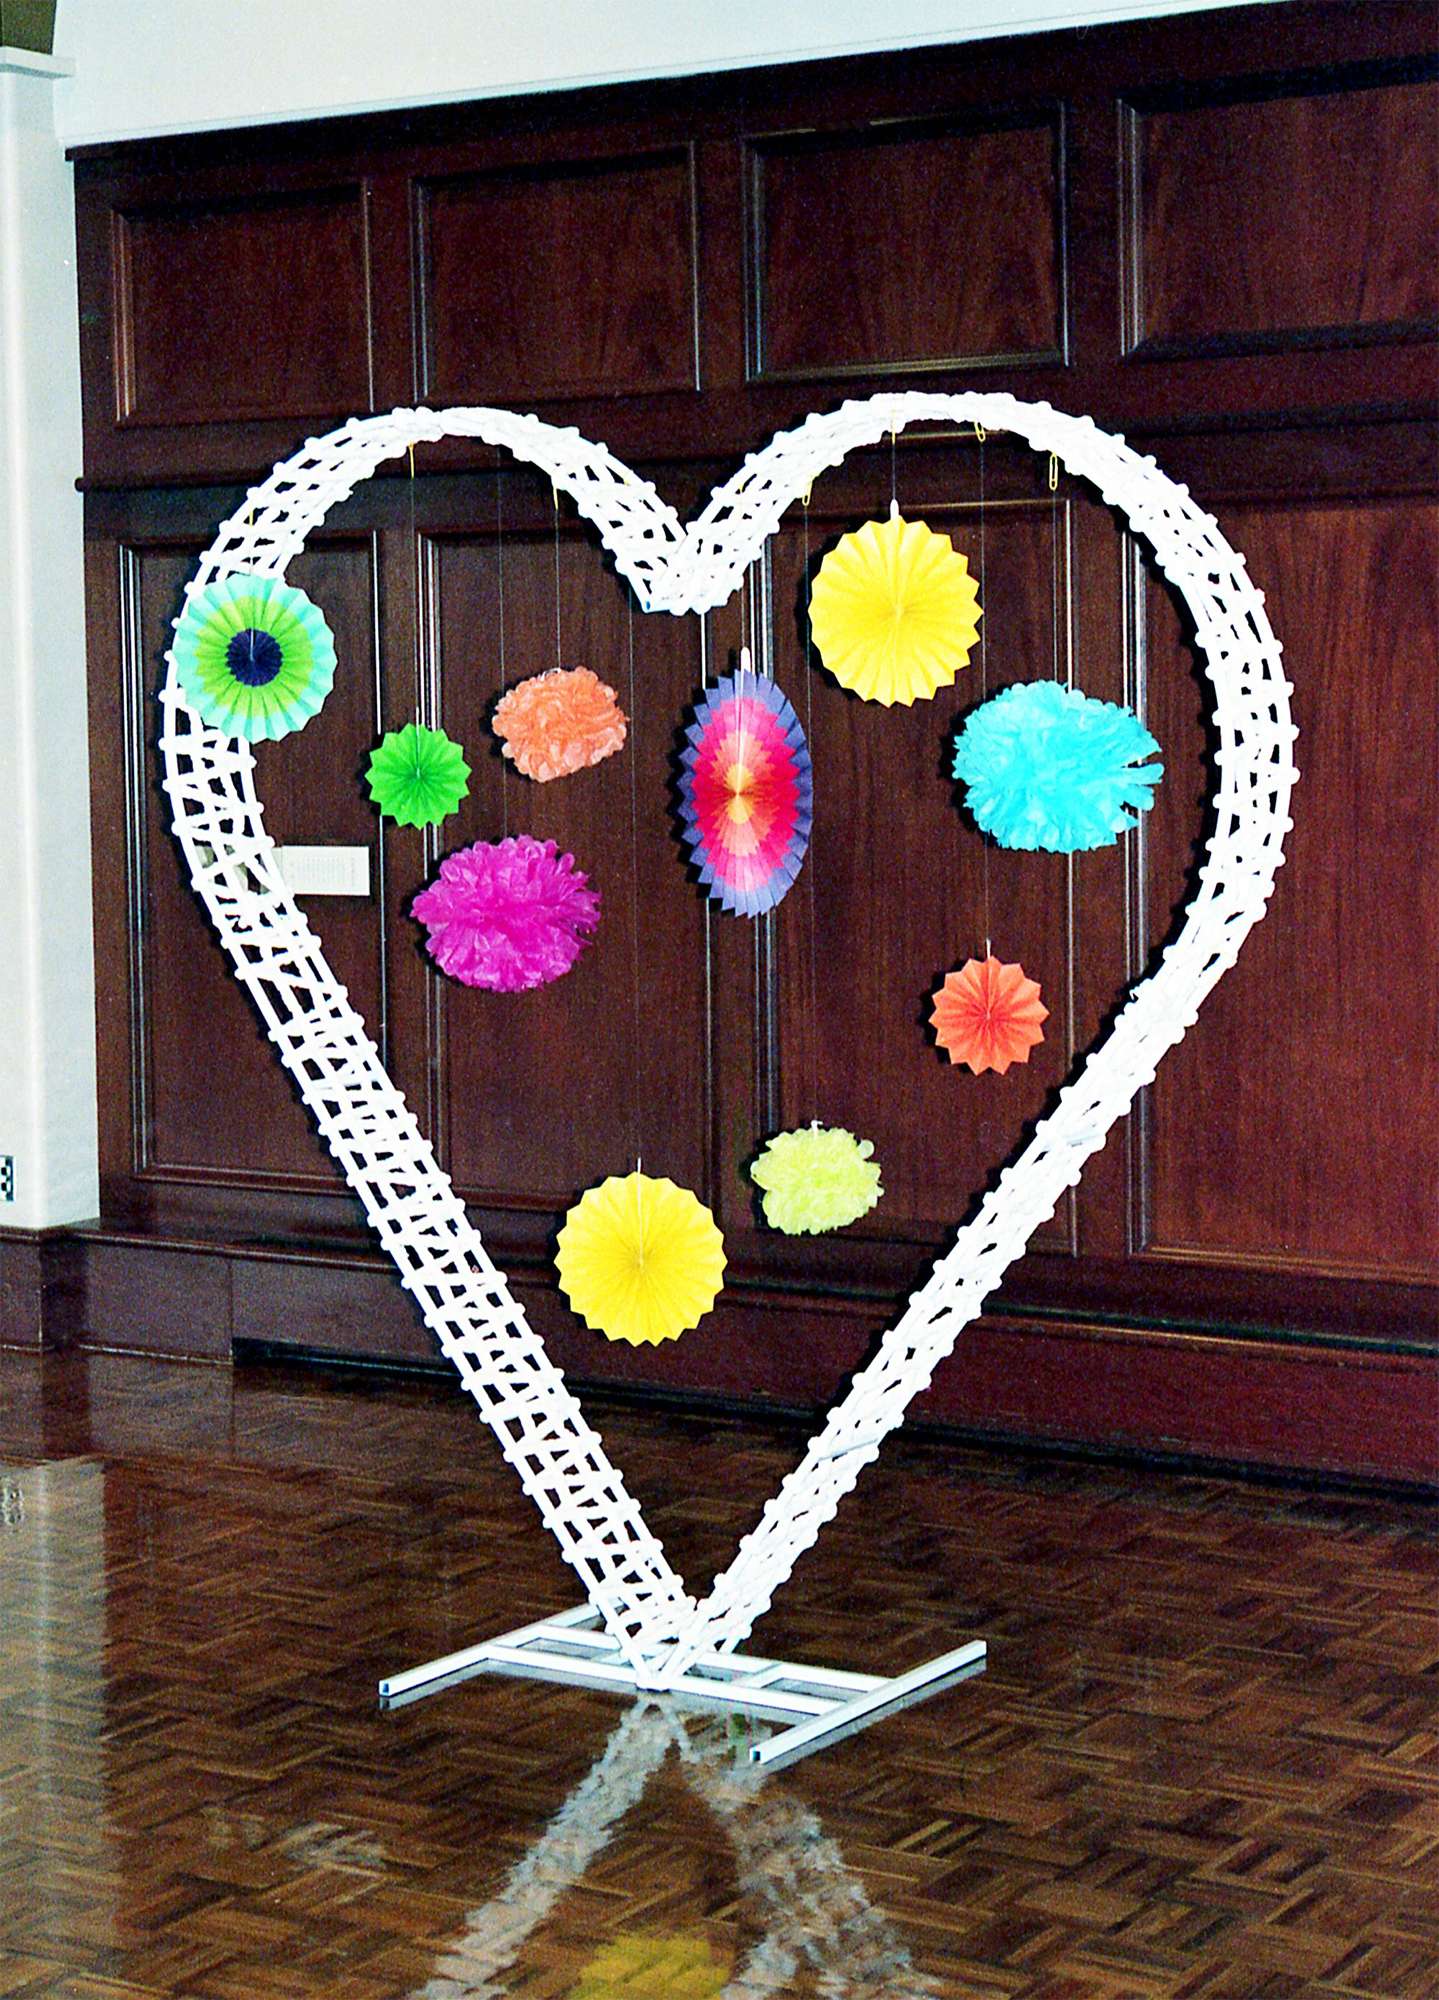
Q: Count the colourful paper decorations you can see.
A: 10